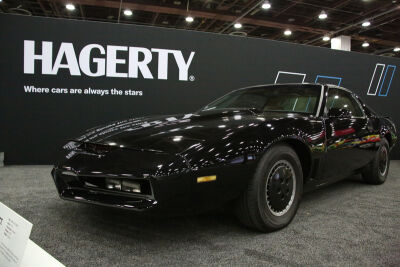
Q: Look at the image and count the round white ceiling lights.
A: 11